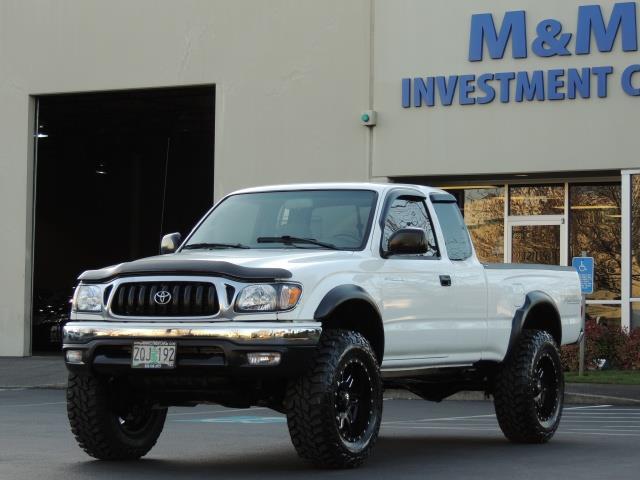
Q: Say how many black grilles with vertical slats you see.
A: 1